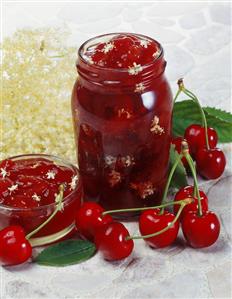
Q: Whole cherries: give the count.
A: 9